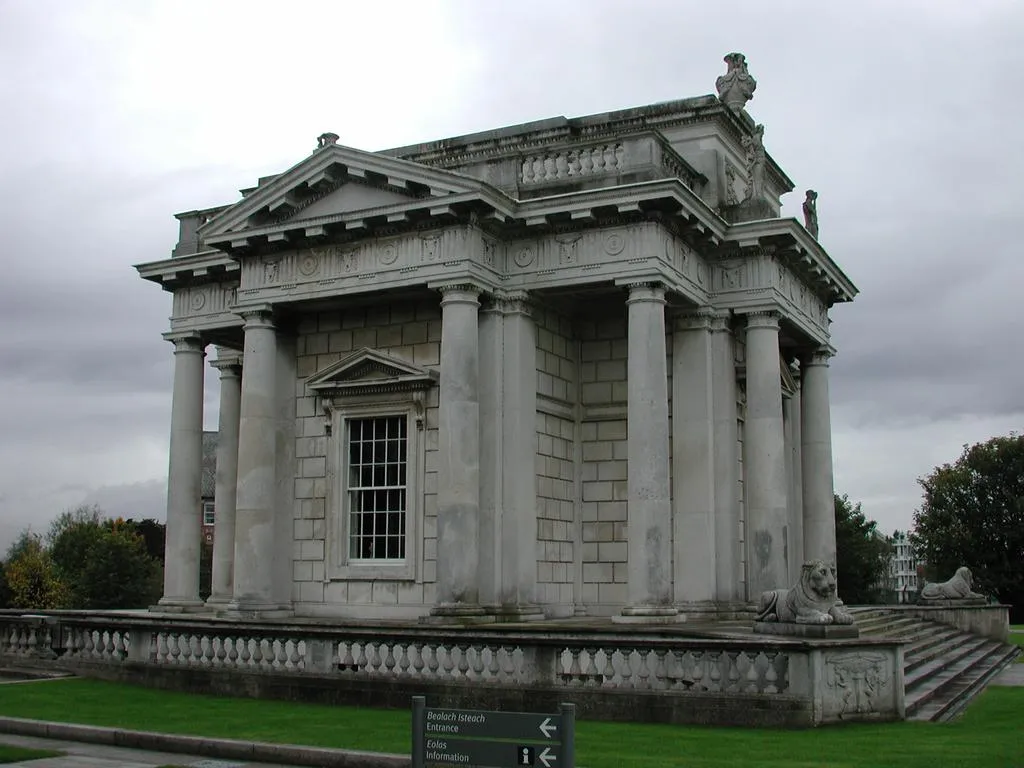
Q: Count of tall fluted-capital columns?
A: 7